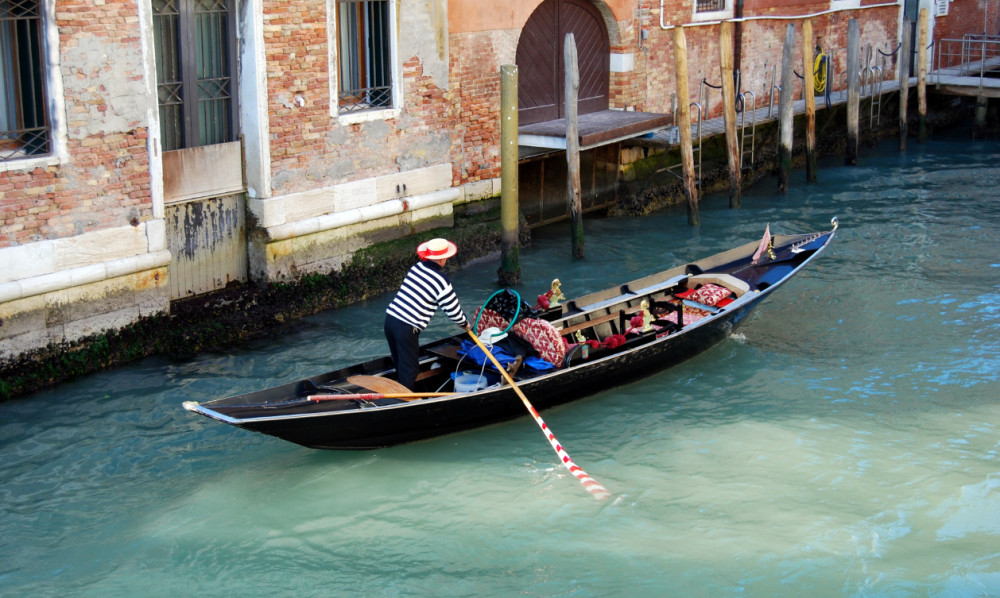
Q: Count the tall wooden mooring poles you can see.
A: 9